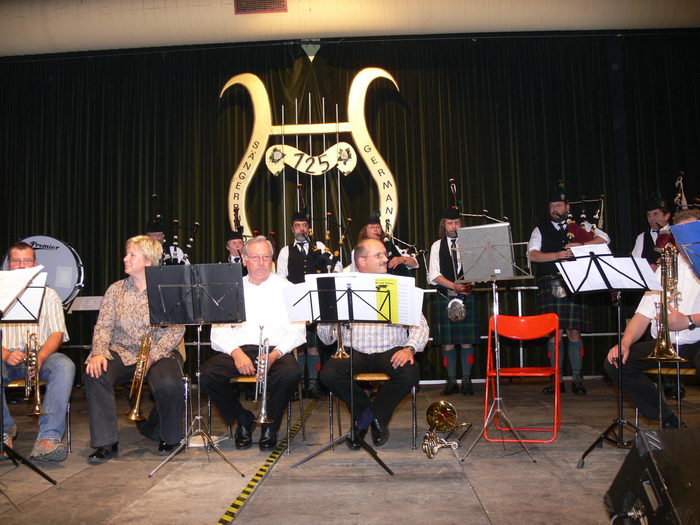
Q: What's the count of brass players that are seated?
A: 5